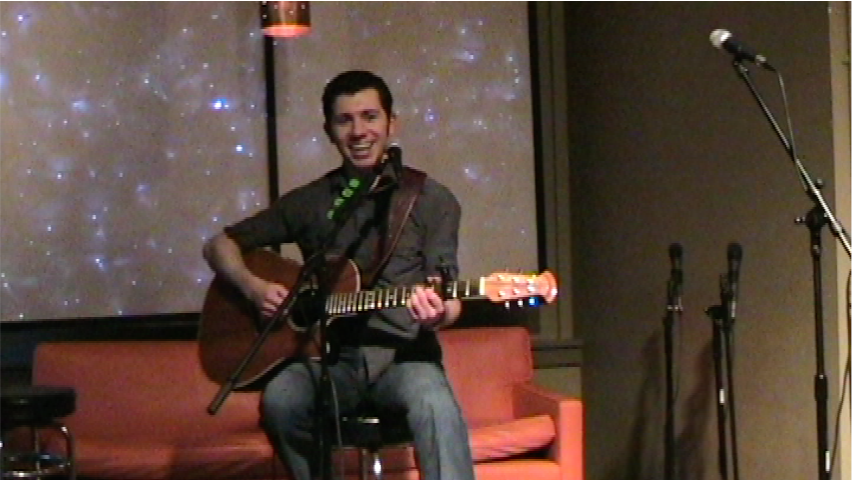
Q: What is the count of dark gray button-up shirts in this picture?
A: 1